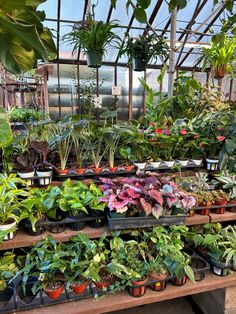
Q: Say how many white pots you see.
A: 9